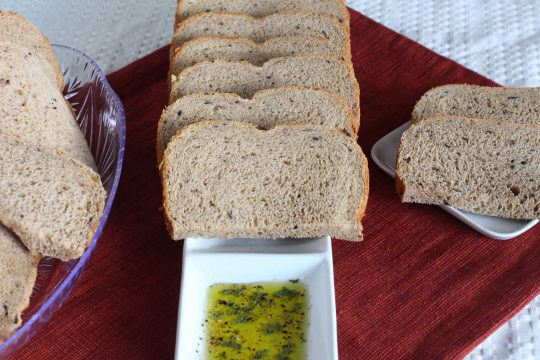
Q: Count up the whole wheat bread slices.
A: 12